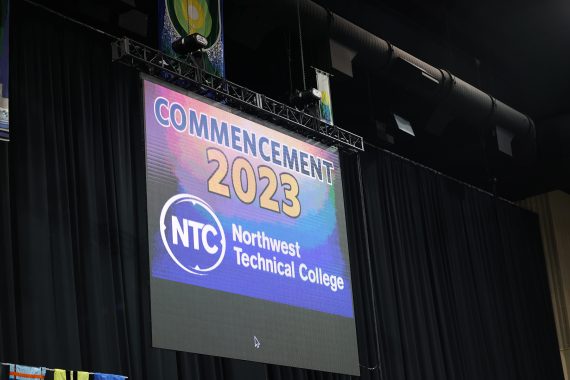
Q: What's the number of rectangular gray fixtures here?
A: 3